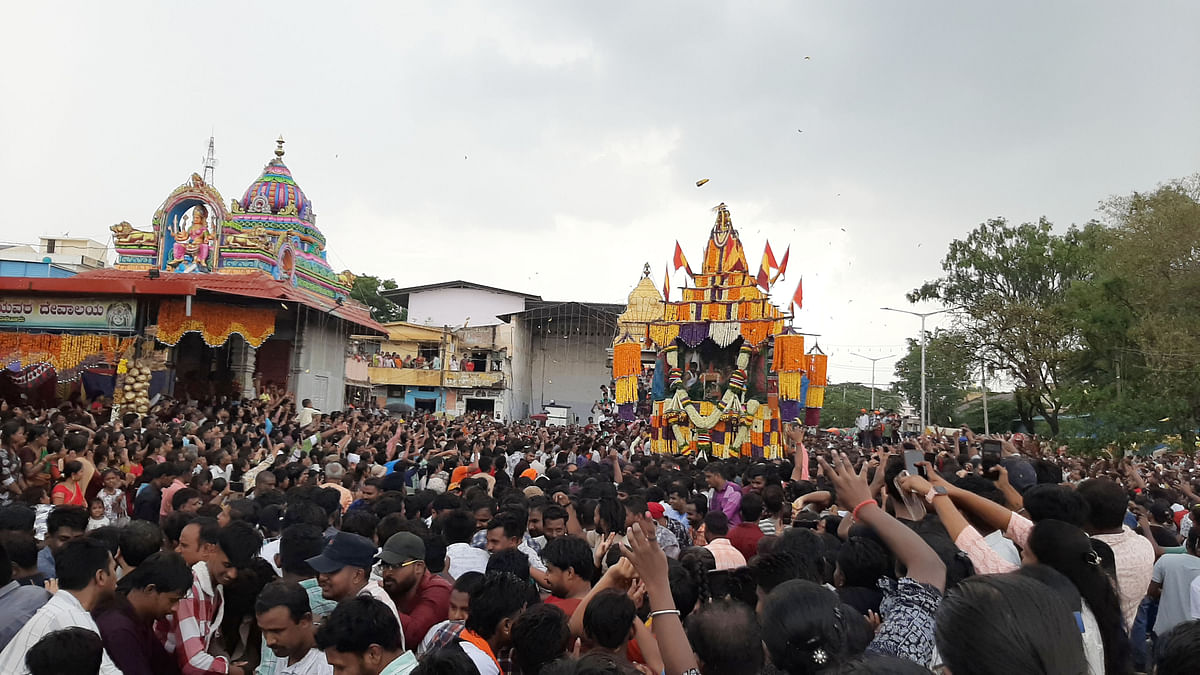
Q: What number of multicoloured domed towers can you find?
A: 1